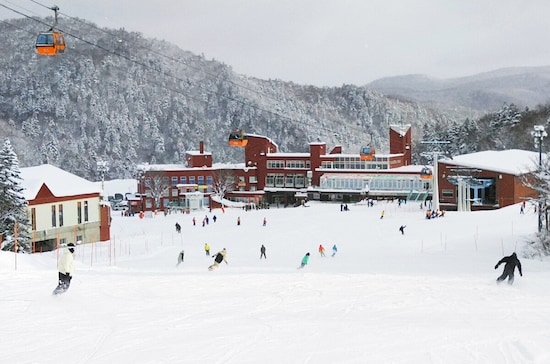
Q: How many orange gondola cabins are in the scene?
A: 4